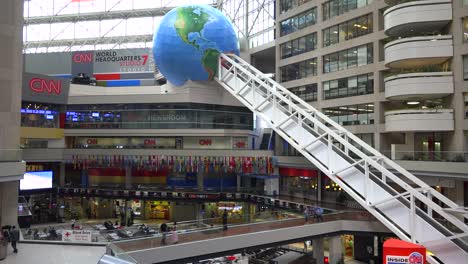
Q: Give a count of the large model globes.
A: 1